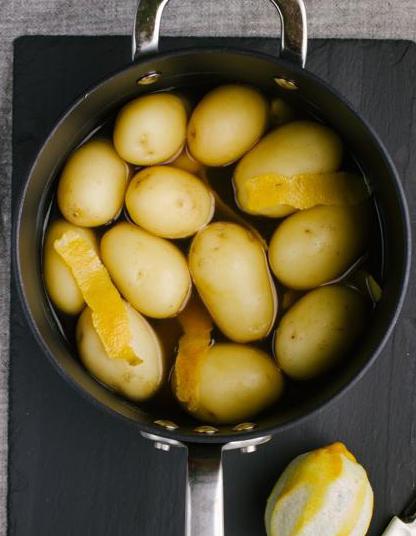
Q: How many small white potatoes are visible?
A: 12